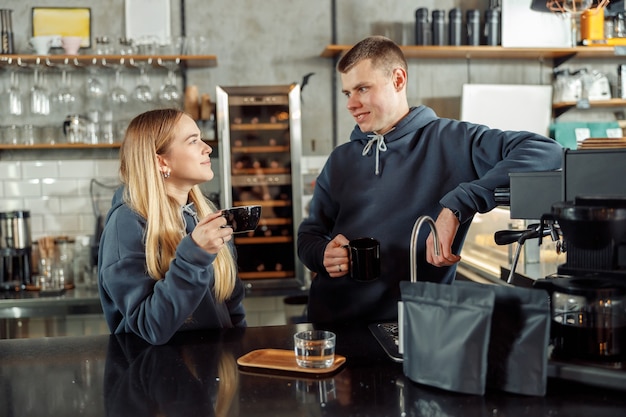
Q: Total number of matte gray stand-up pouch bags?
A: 2